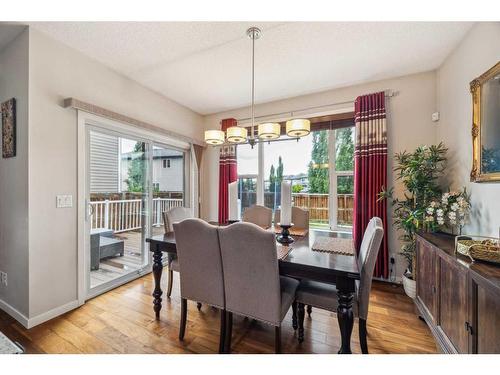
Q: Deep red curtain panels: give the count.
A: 2